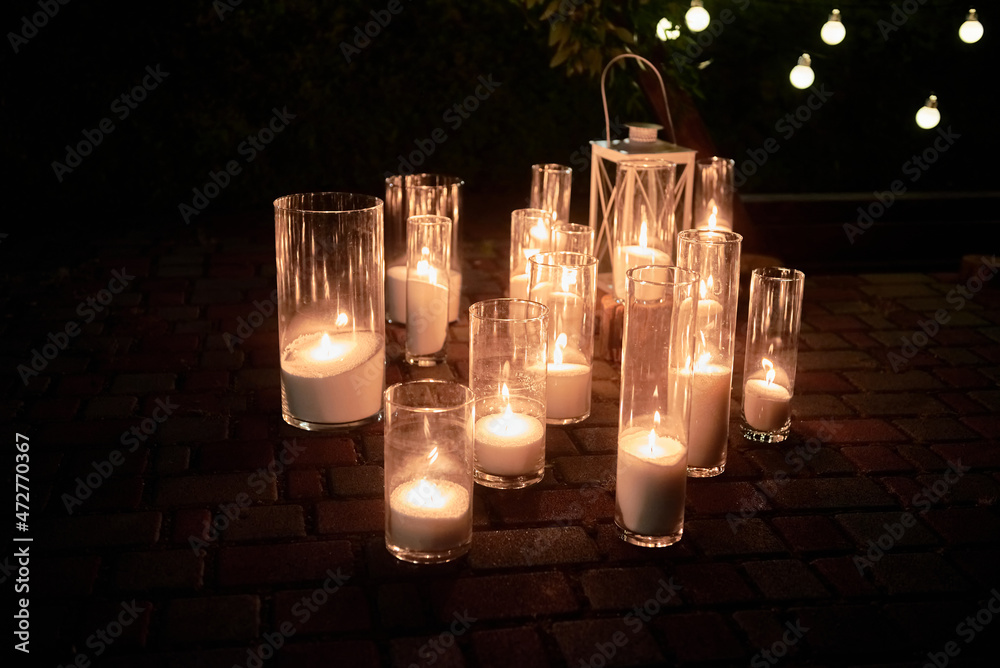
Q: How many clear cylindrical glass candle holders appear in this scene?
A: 14